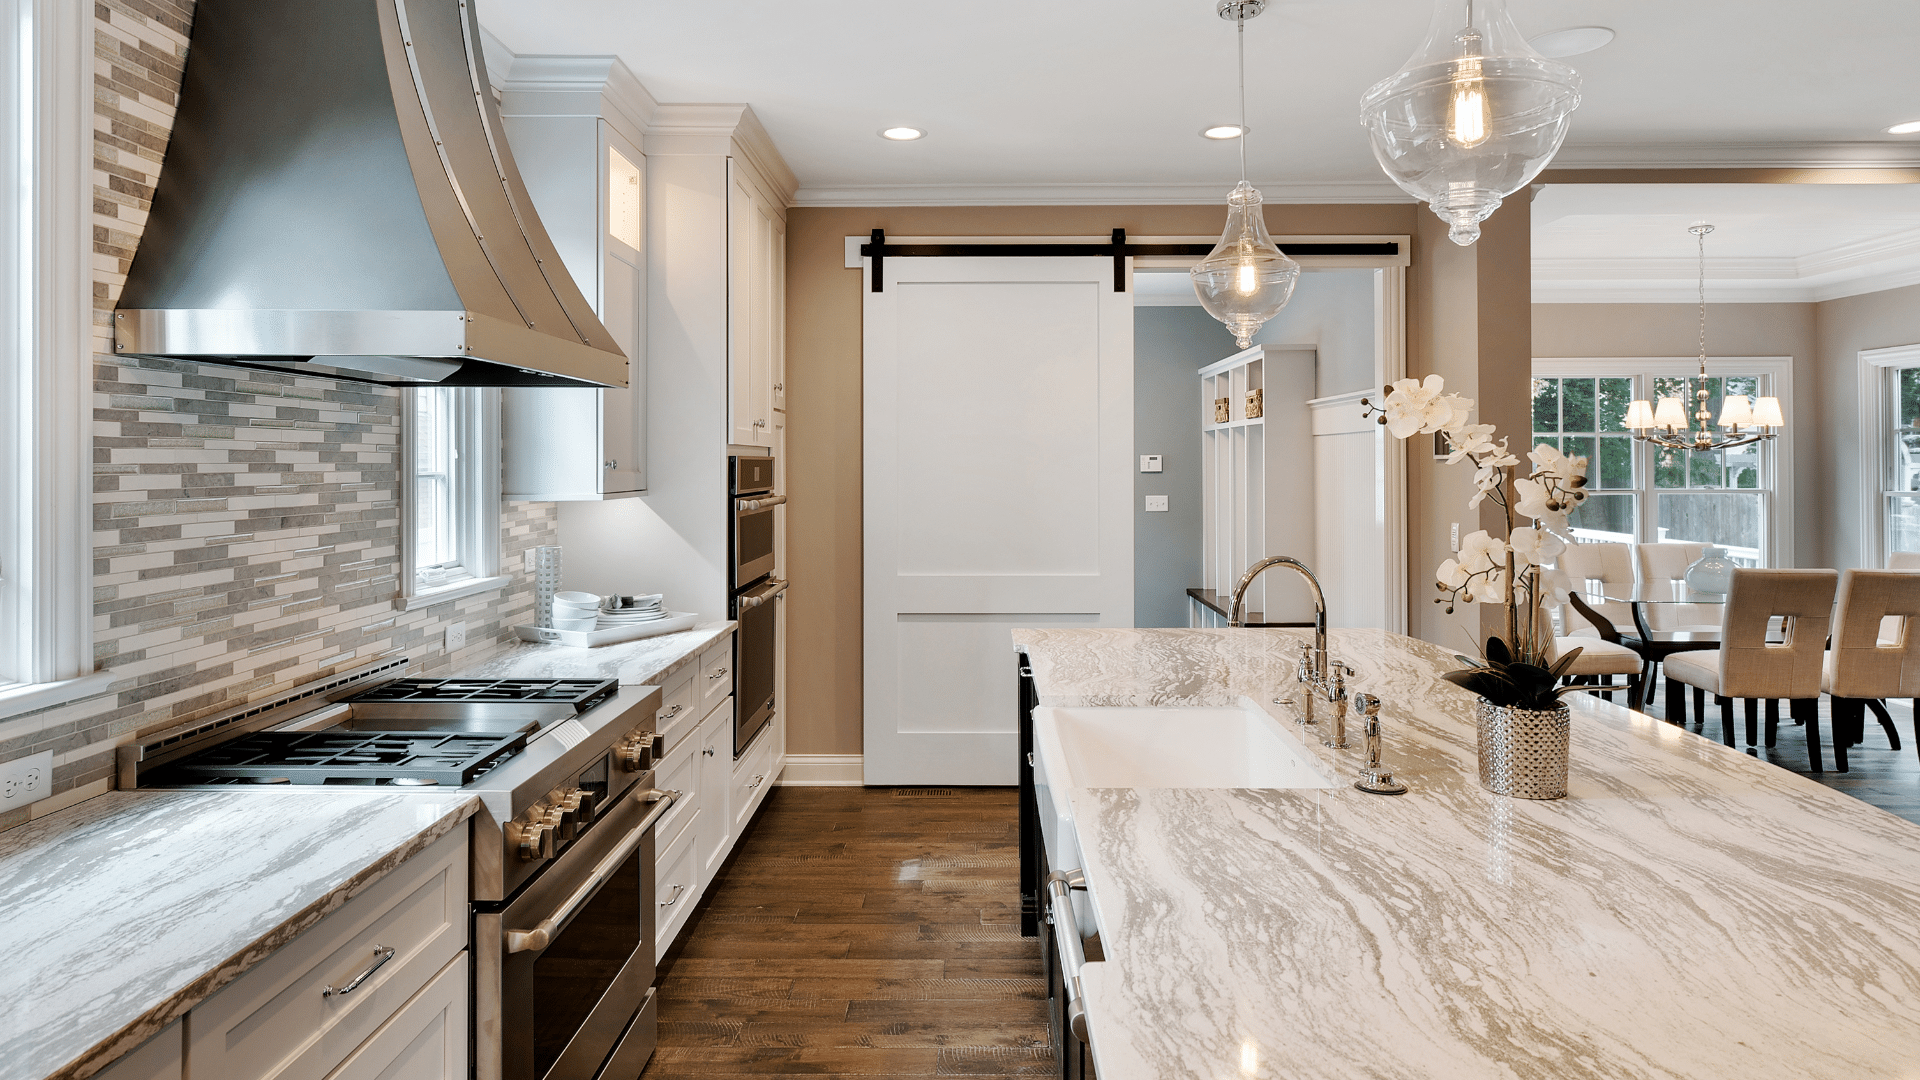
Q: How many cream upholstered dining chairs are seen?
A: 6